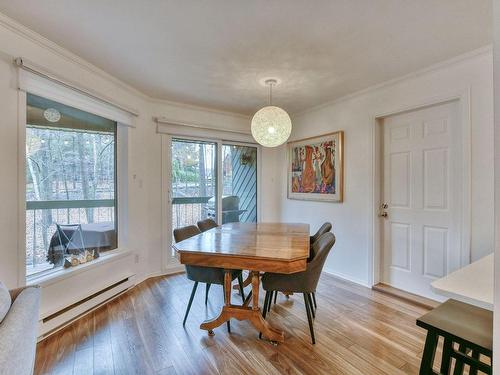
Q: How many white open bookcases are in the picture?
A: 0